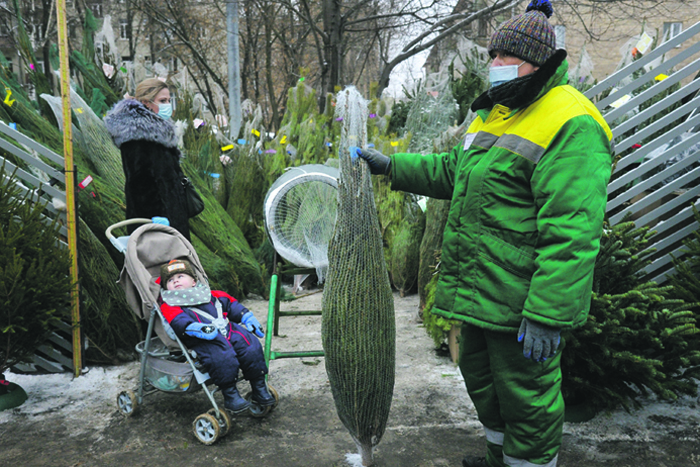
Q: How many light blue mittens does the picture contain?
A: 2